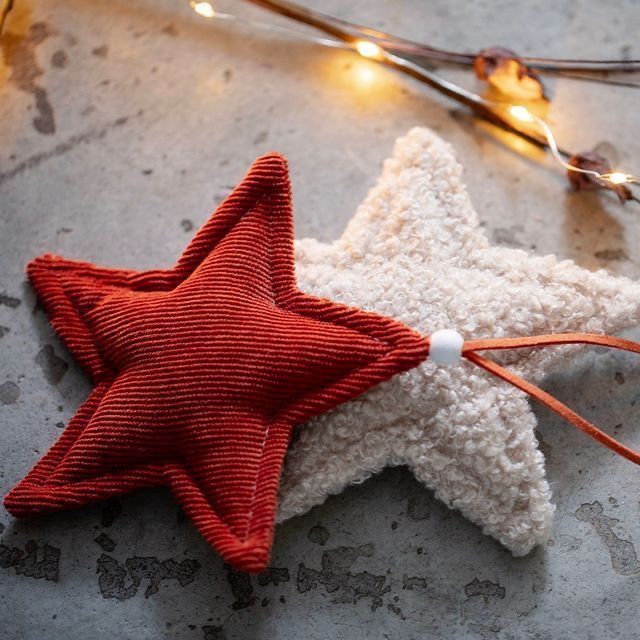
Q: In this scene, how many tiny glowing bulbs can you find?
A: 4